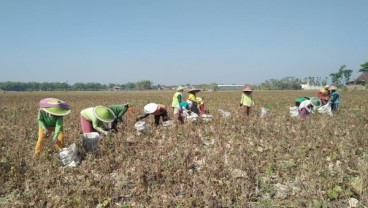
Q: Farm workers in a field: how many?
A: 13